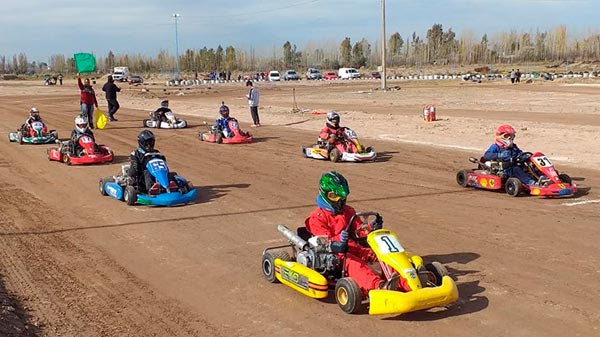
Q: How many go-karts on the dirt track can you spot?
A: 8